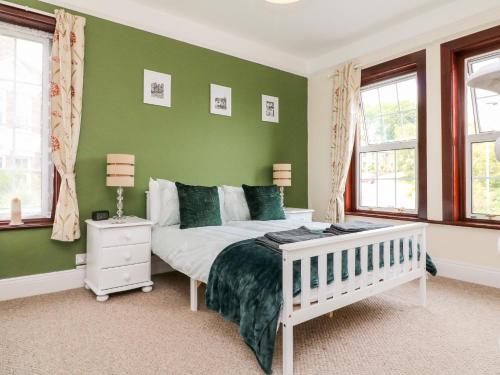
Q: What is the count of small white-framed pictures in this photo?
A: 3